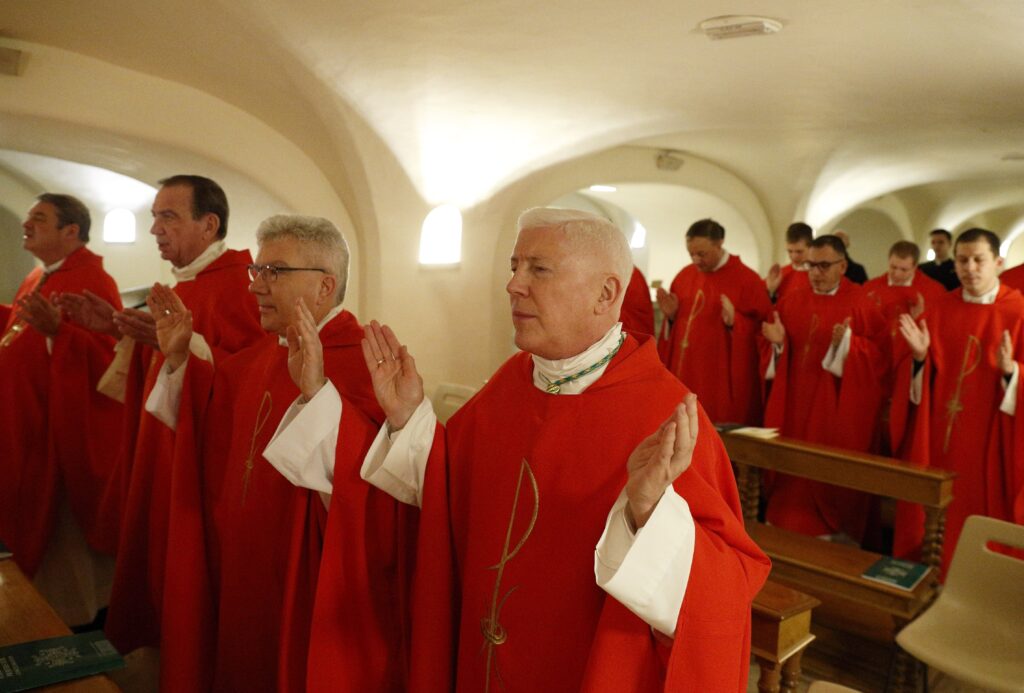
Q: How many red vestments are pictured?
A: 11